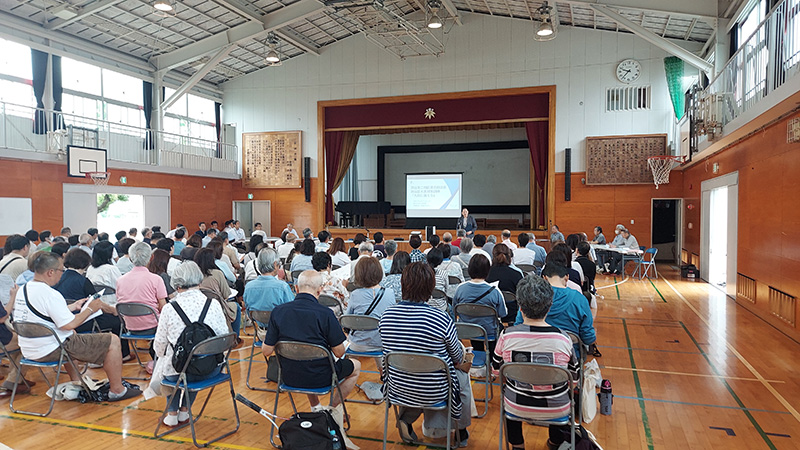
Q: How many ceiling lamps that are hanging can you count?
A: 4